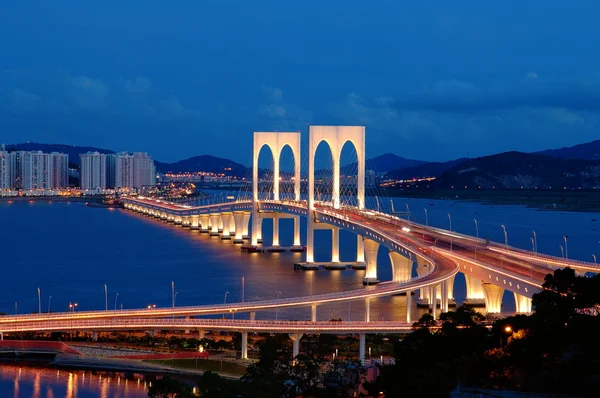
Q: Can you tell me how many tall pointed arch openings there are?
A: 4